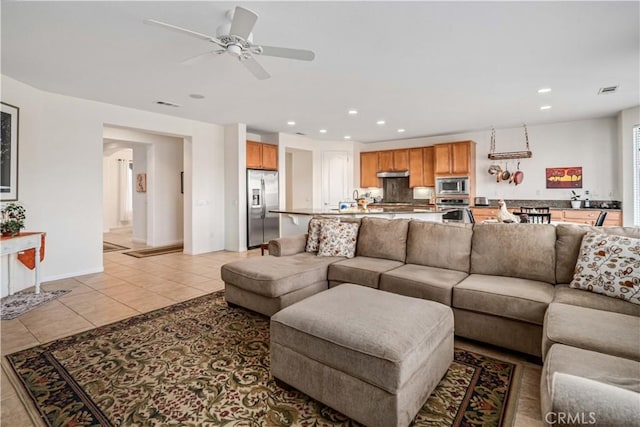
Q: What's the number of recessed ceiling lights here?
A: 8